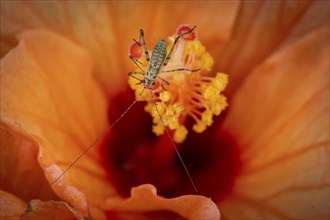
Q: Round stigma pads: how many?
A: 3